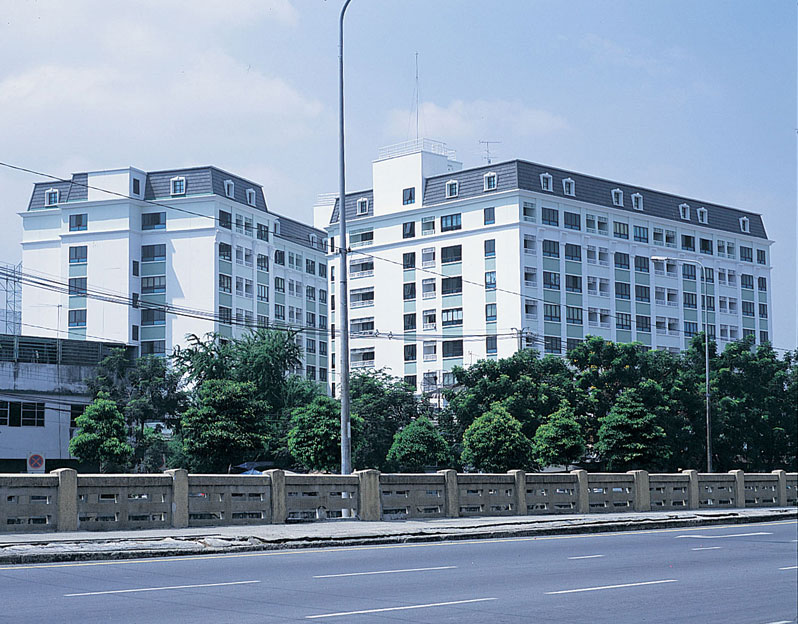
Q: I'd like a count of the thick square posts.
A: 11